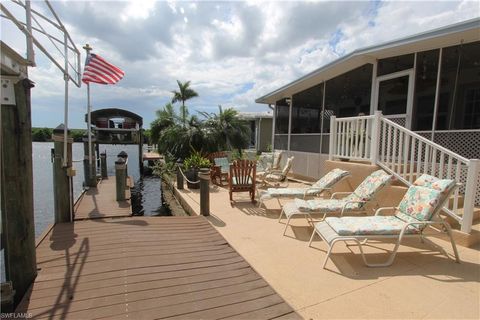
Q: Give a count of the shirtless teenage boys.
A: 0